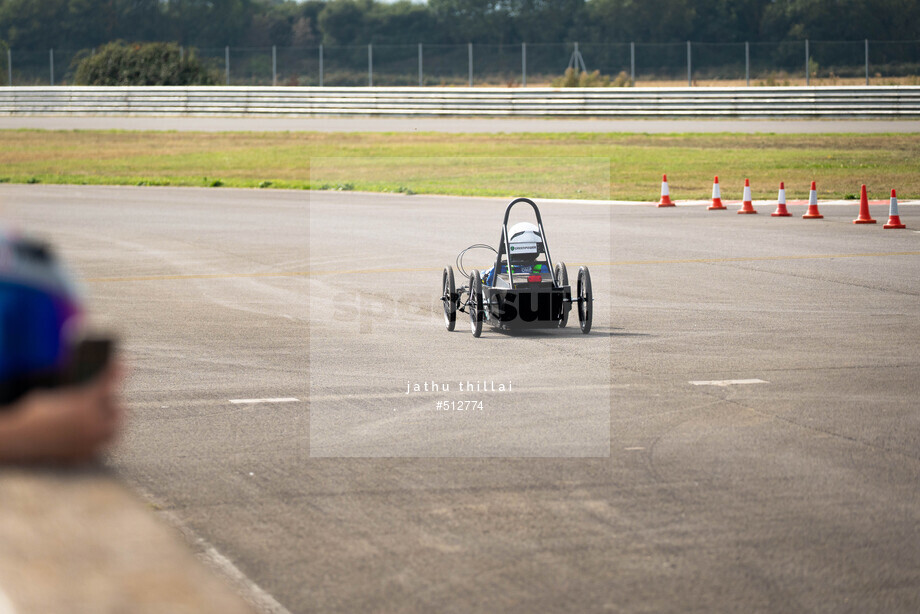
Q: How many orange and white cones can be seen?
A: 6